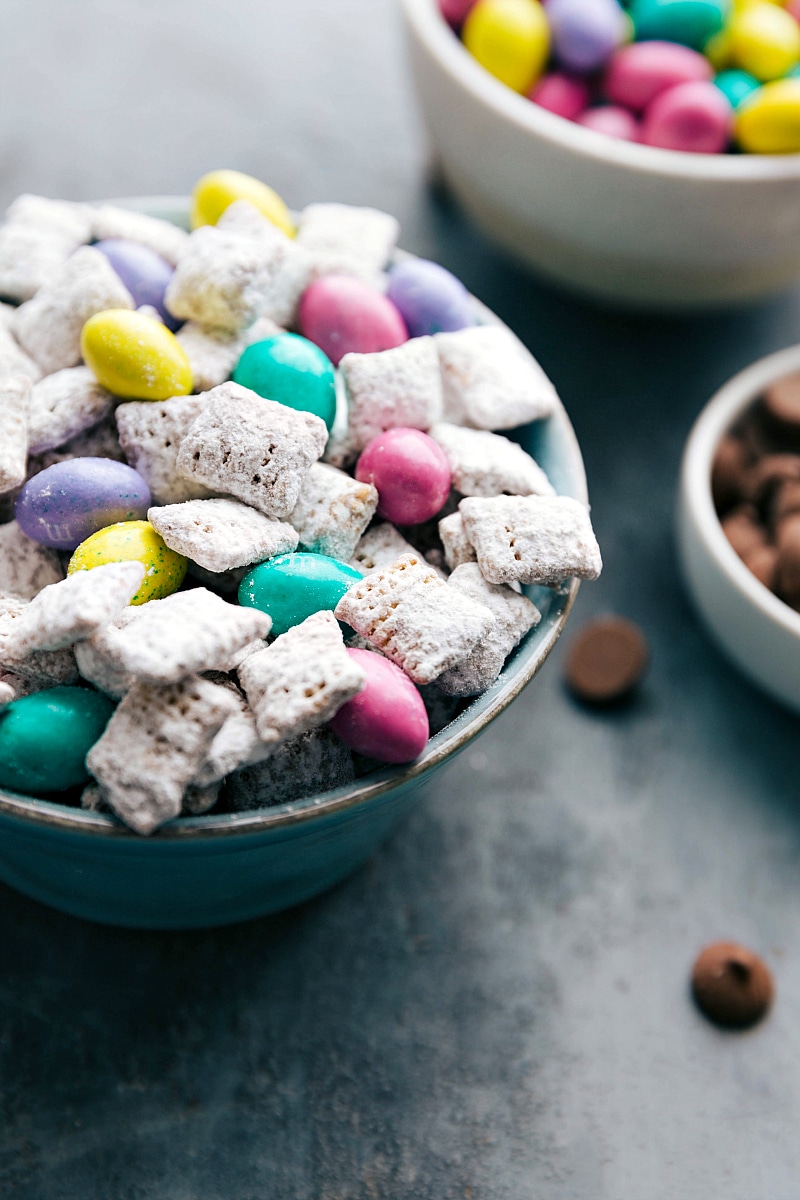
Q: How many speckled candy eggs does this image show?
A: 2